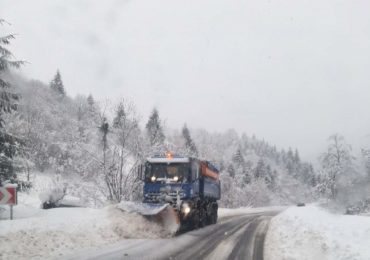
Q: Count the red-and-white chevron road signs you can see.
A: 1